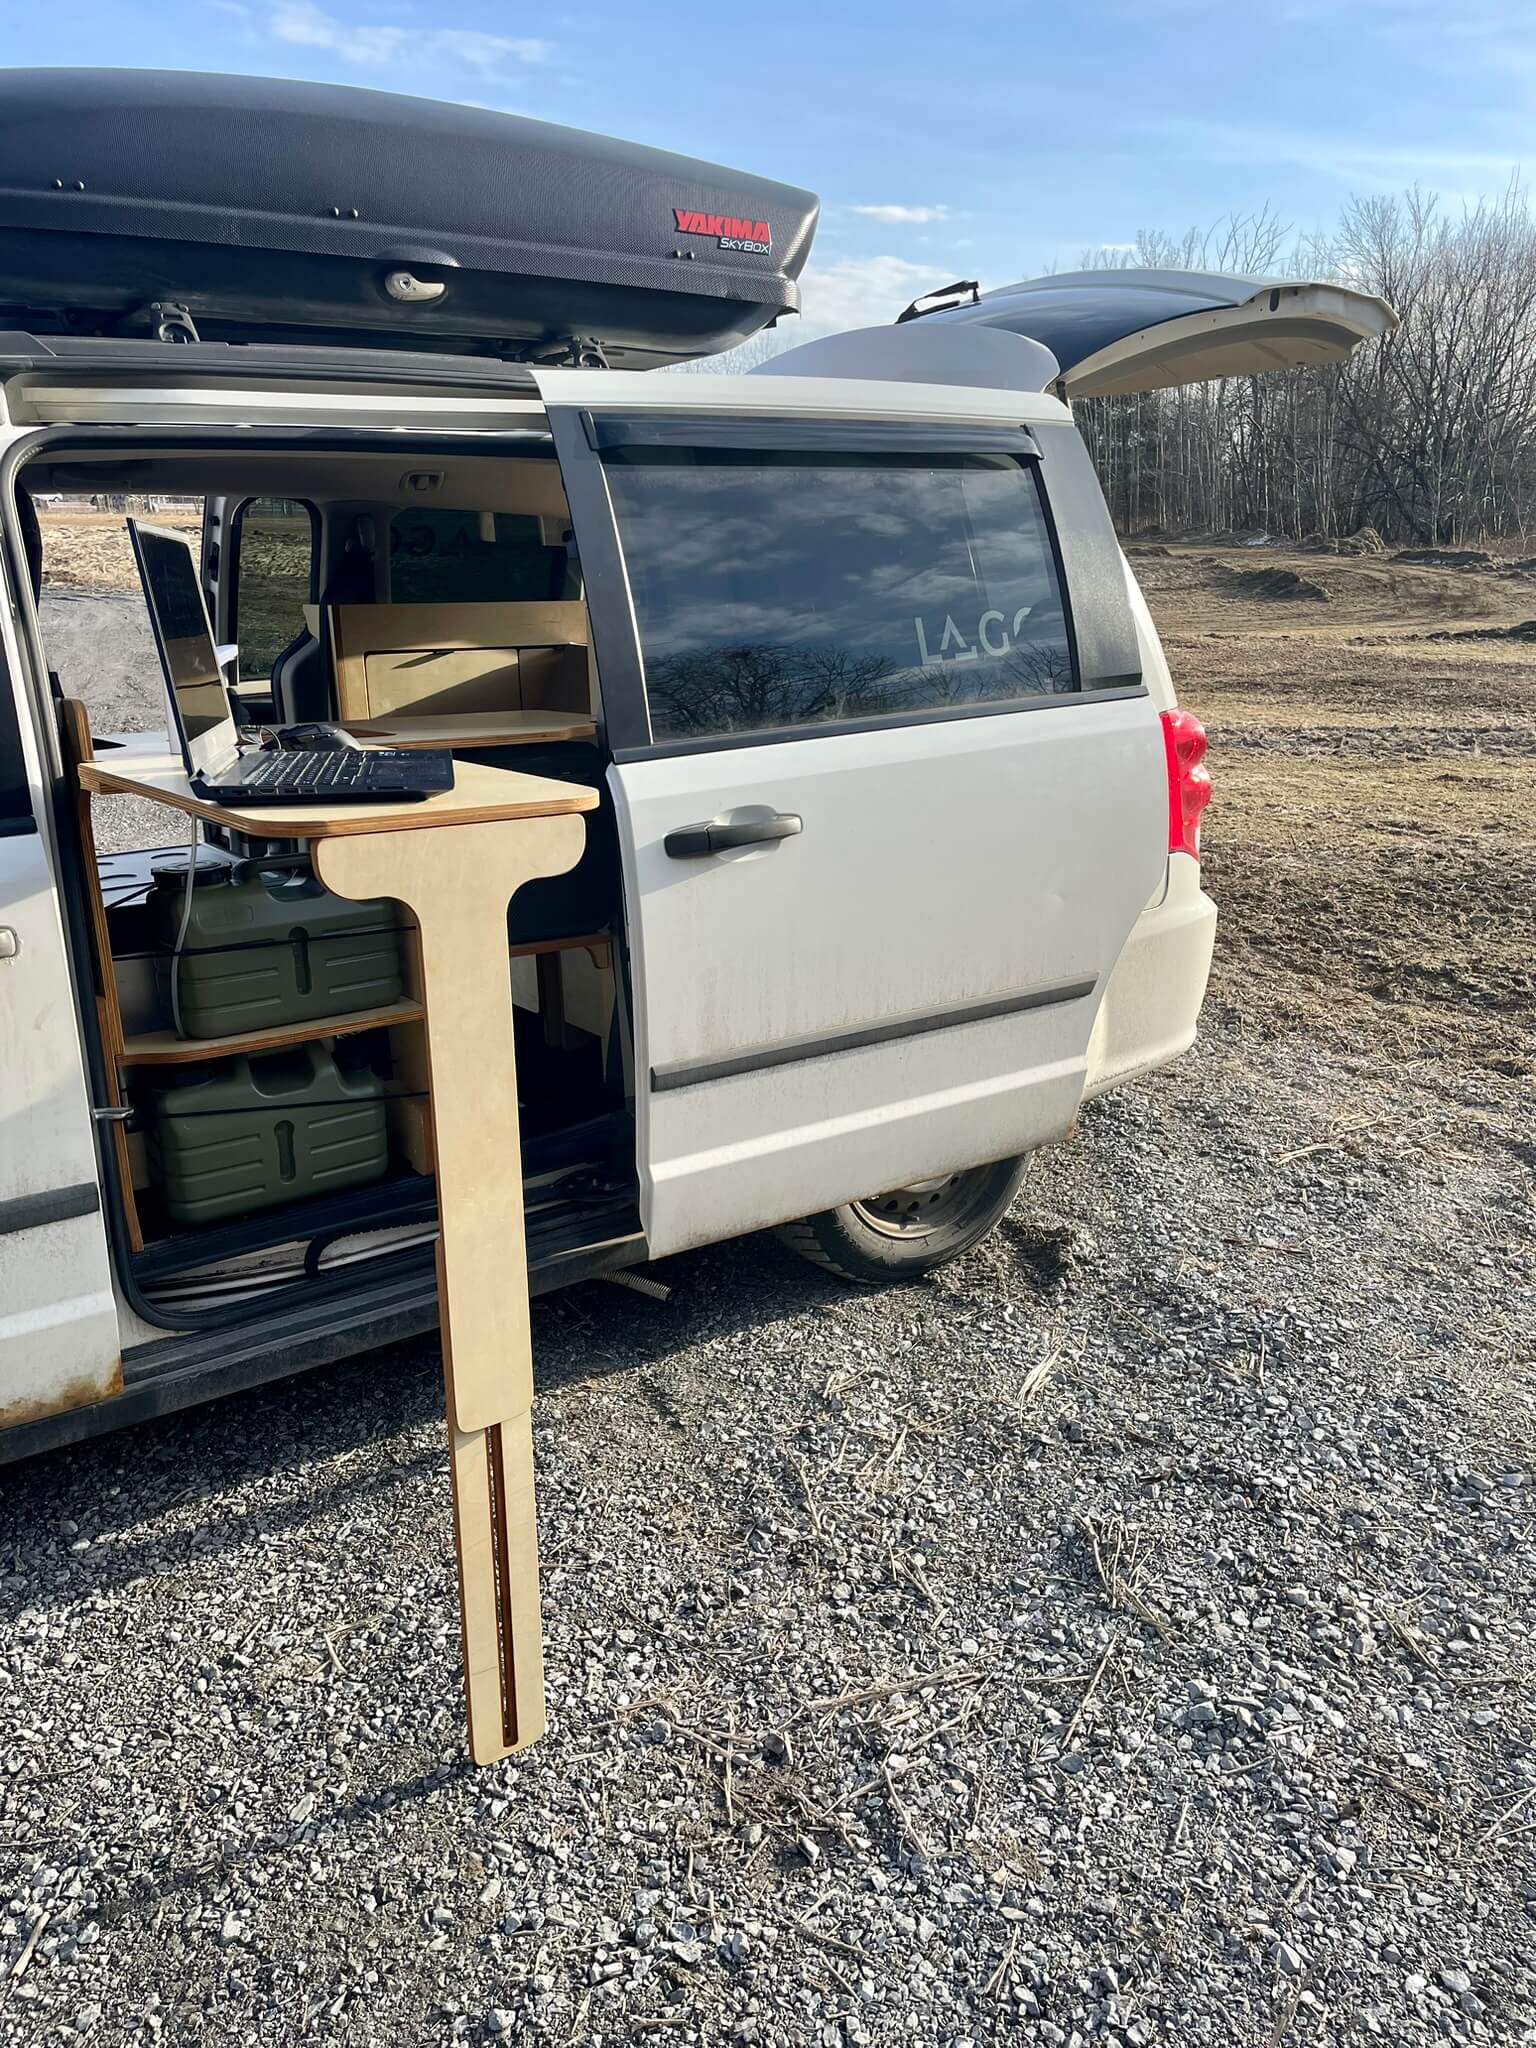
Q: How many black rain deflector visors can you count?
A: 1